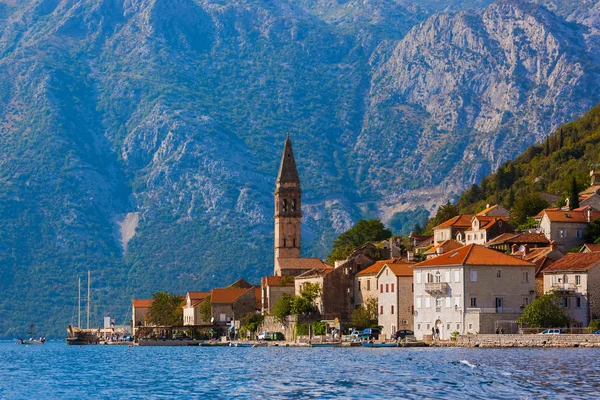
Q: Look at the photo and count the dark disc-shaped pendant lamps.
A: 0